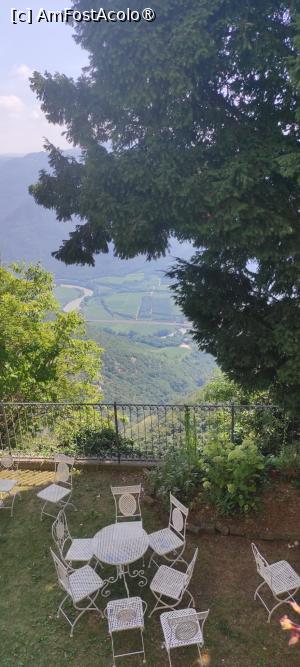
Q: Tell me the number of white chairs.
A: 10